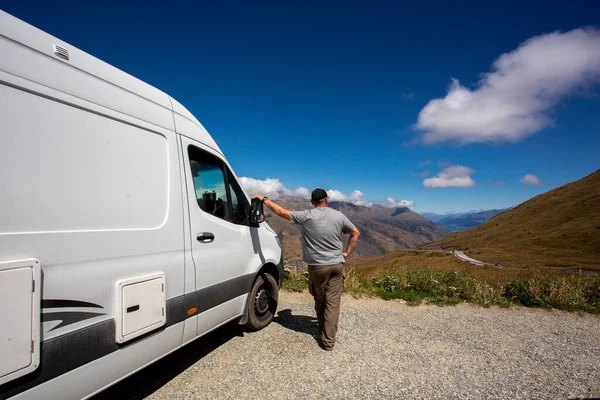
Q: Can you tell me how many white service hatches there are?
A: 2